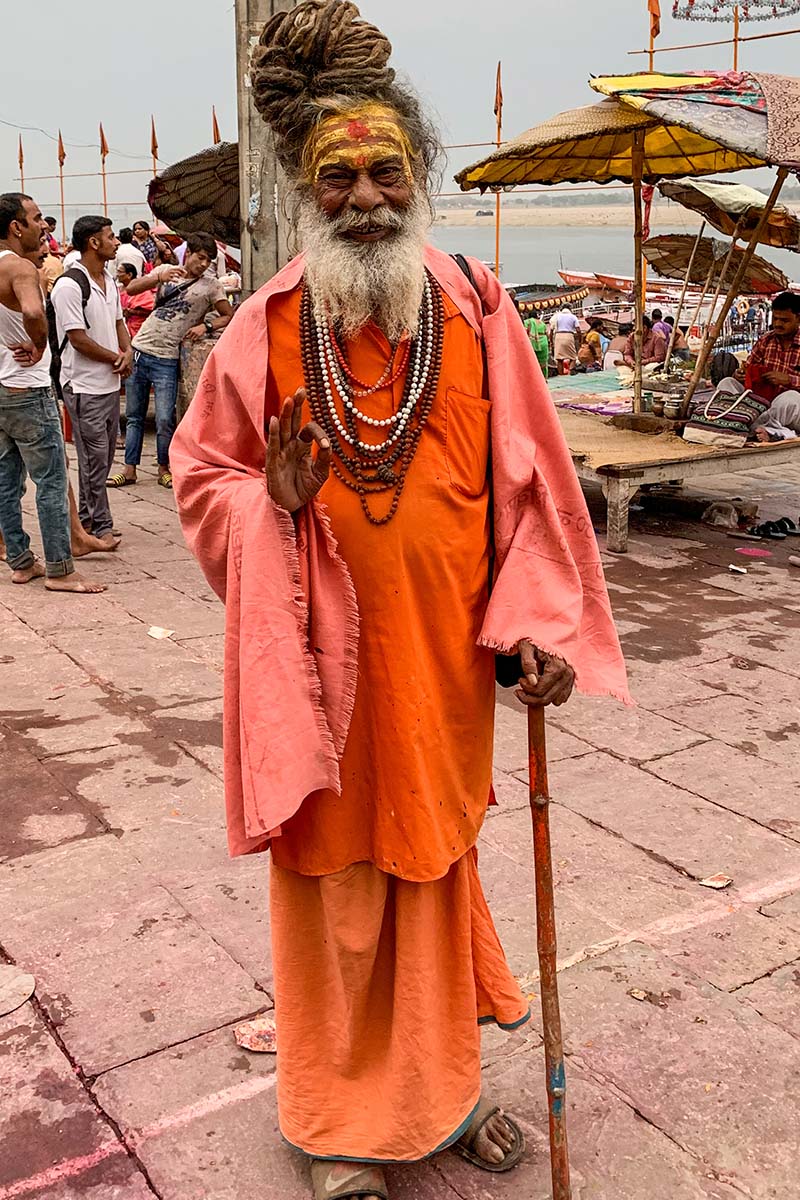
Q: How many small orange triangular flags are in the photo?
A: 7